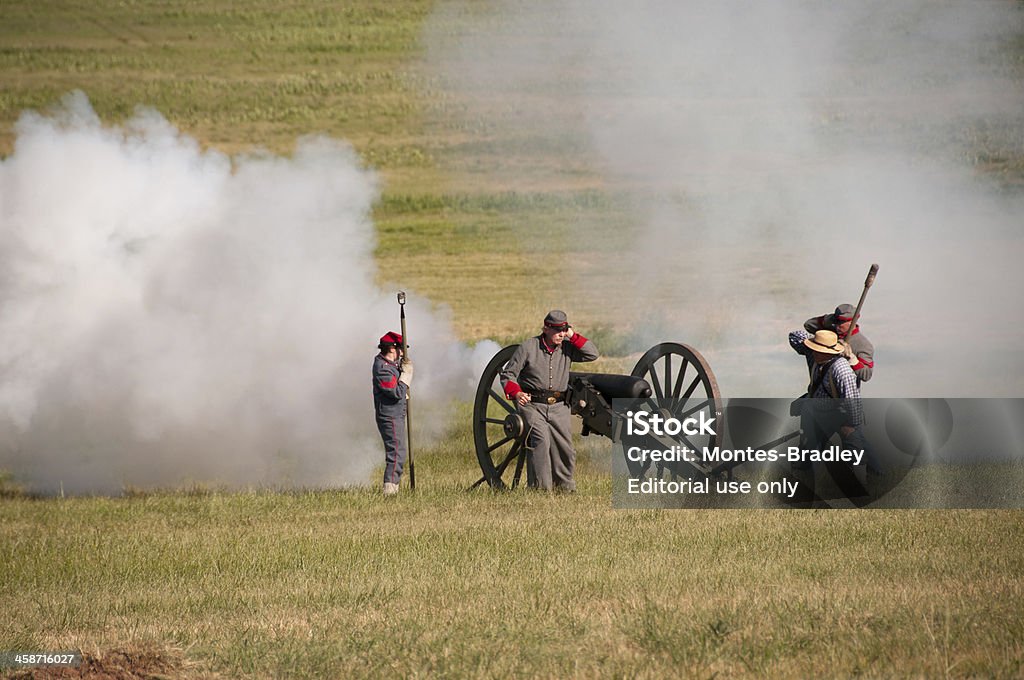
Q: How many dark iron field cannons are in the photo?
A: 1